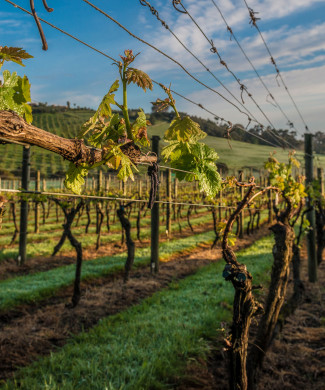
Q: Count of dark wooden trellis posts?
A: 3